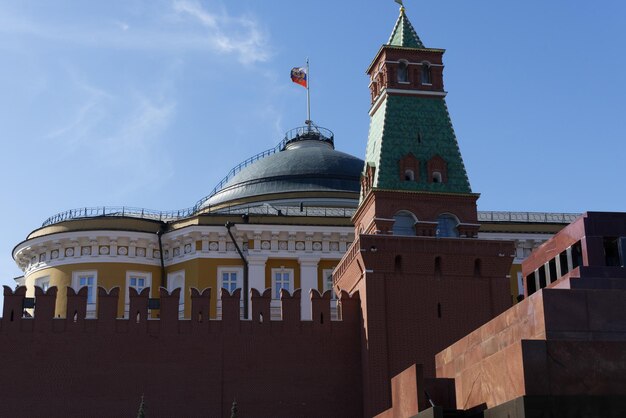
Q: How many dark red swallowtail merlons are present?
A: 12